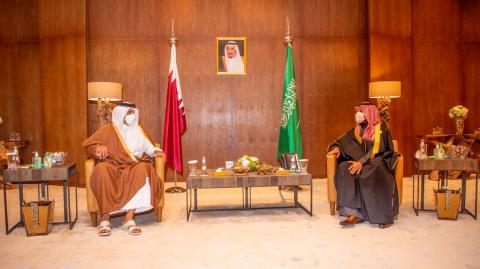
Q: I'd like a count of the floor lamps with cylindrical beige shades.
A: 2